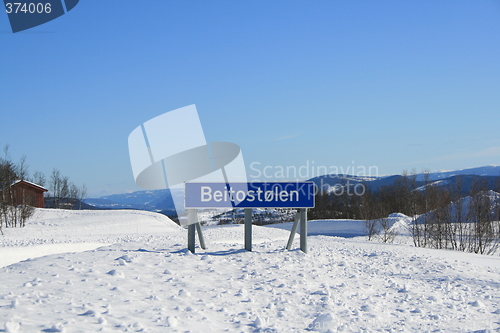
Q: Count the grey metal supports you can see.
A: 5